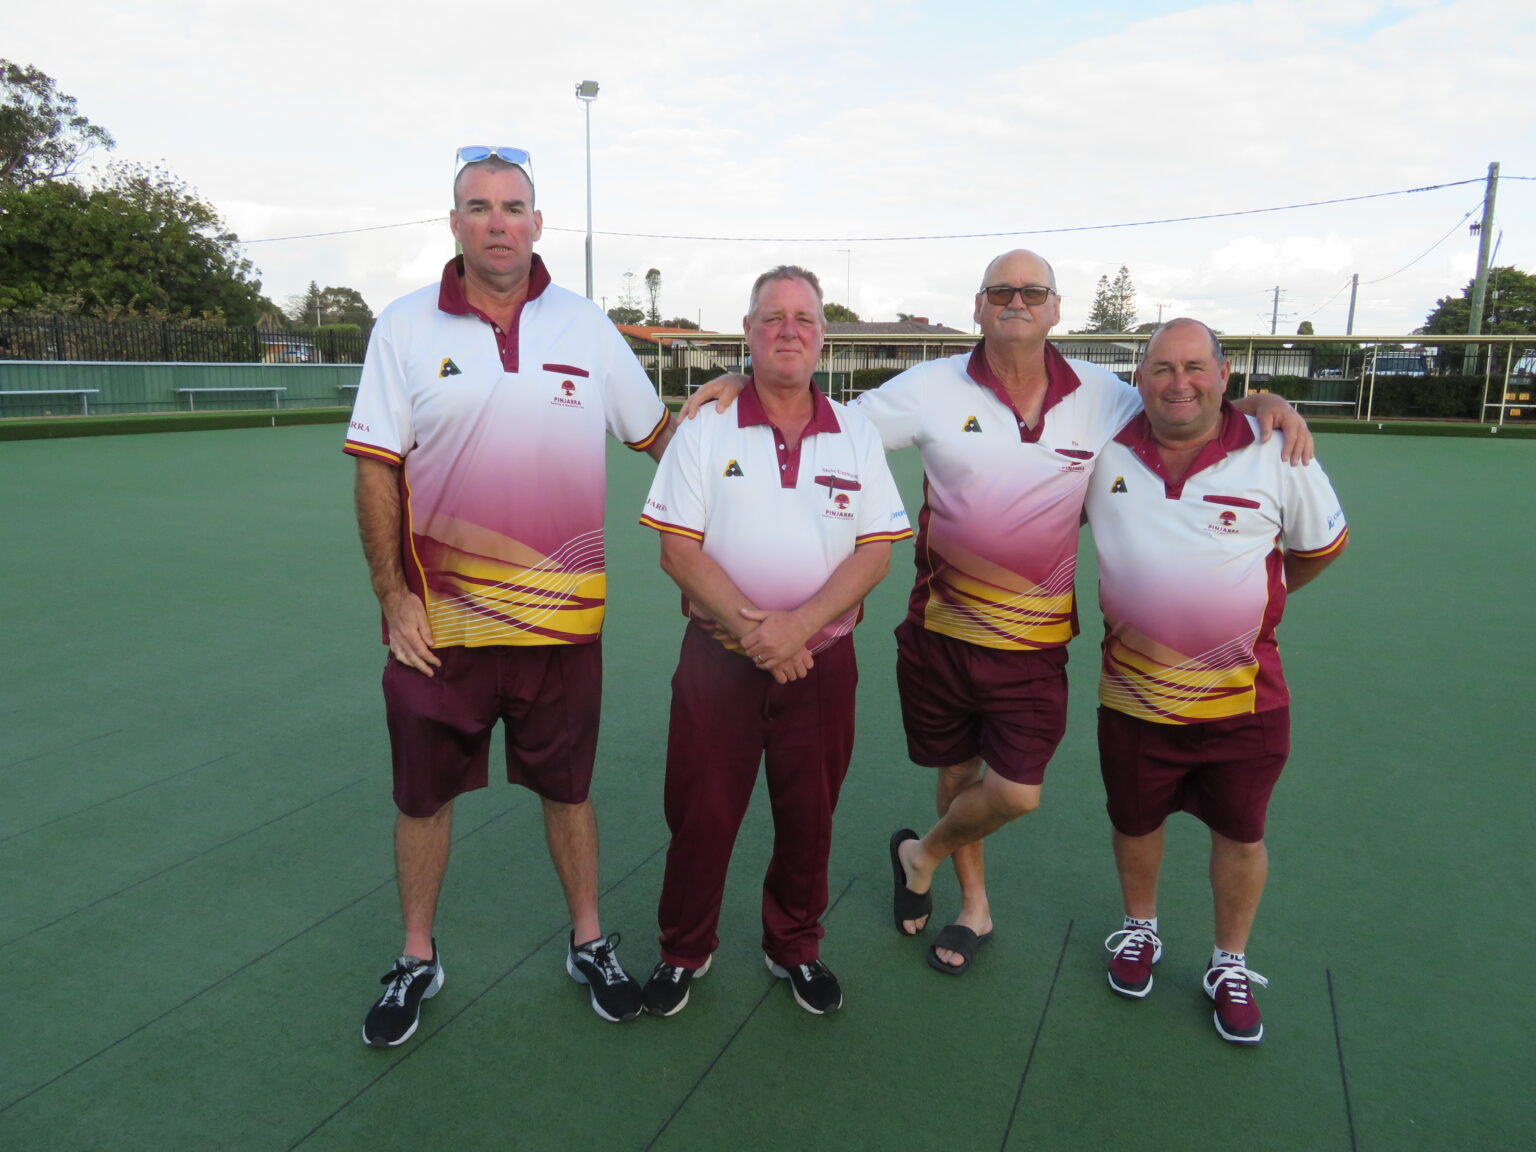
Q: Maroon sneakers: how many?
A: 2